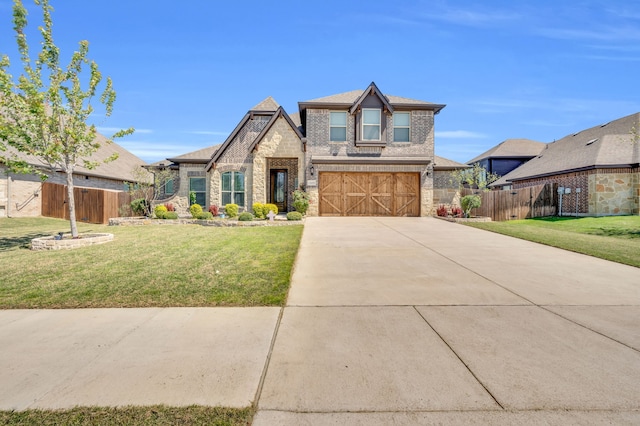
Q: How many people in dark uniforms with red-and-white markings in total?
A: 0